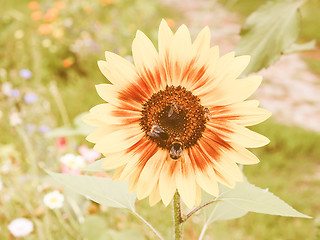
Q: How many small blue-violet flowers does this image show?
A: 5